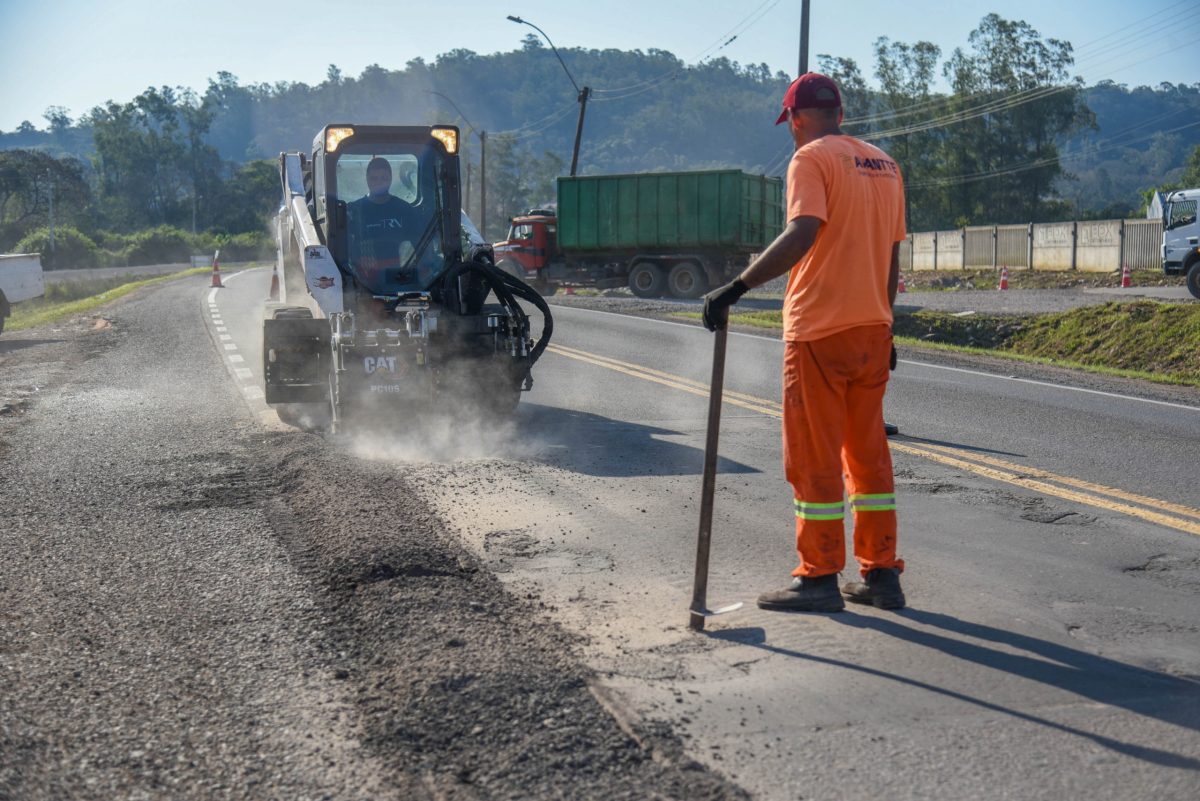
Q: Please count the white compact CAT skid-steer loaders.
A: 1